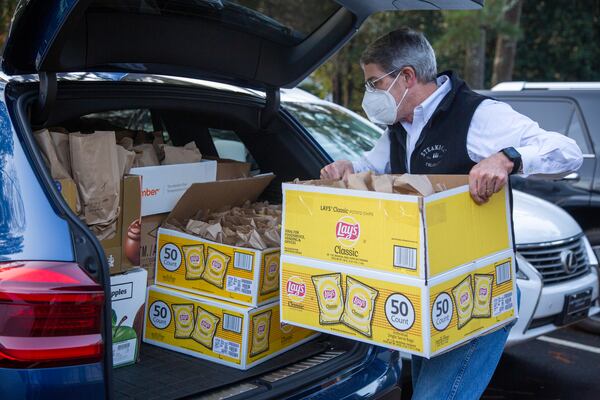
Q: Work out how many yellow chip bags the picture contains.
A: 10